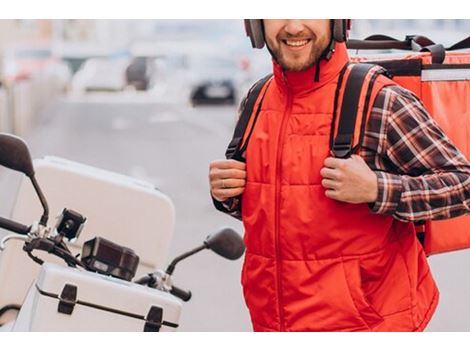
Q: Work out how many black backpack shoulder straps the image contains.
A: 2